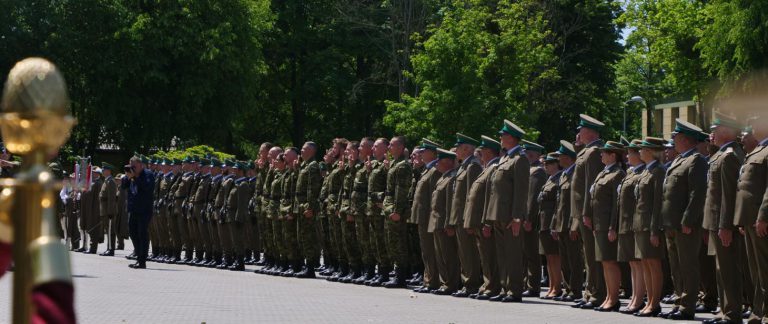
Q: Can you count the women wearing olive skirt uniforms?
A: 4